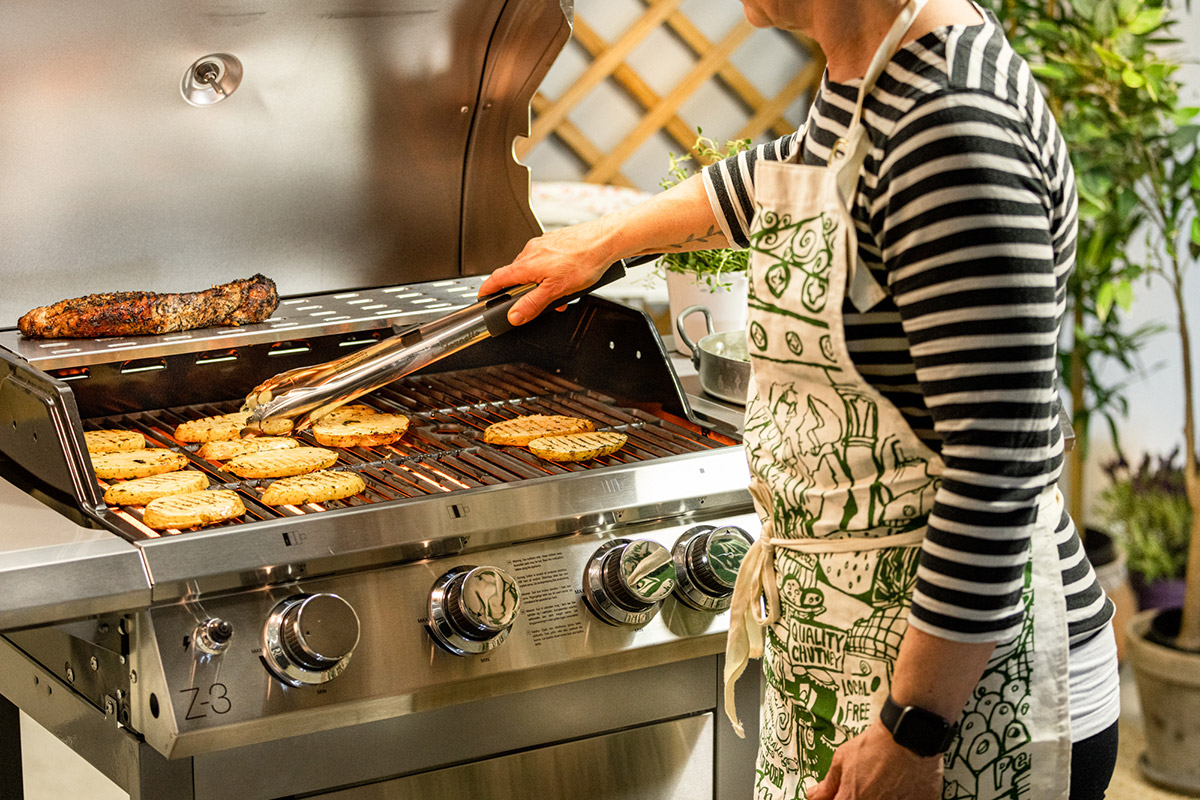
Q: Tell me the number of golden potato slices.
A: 12